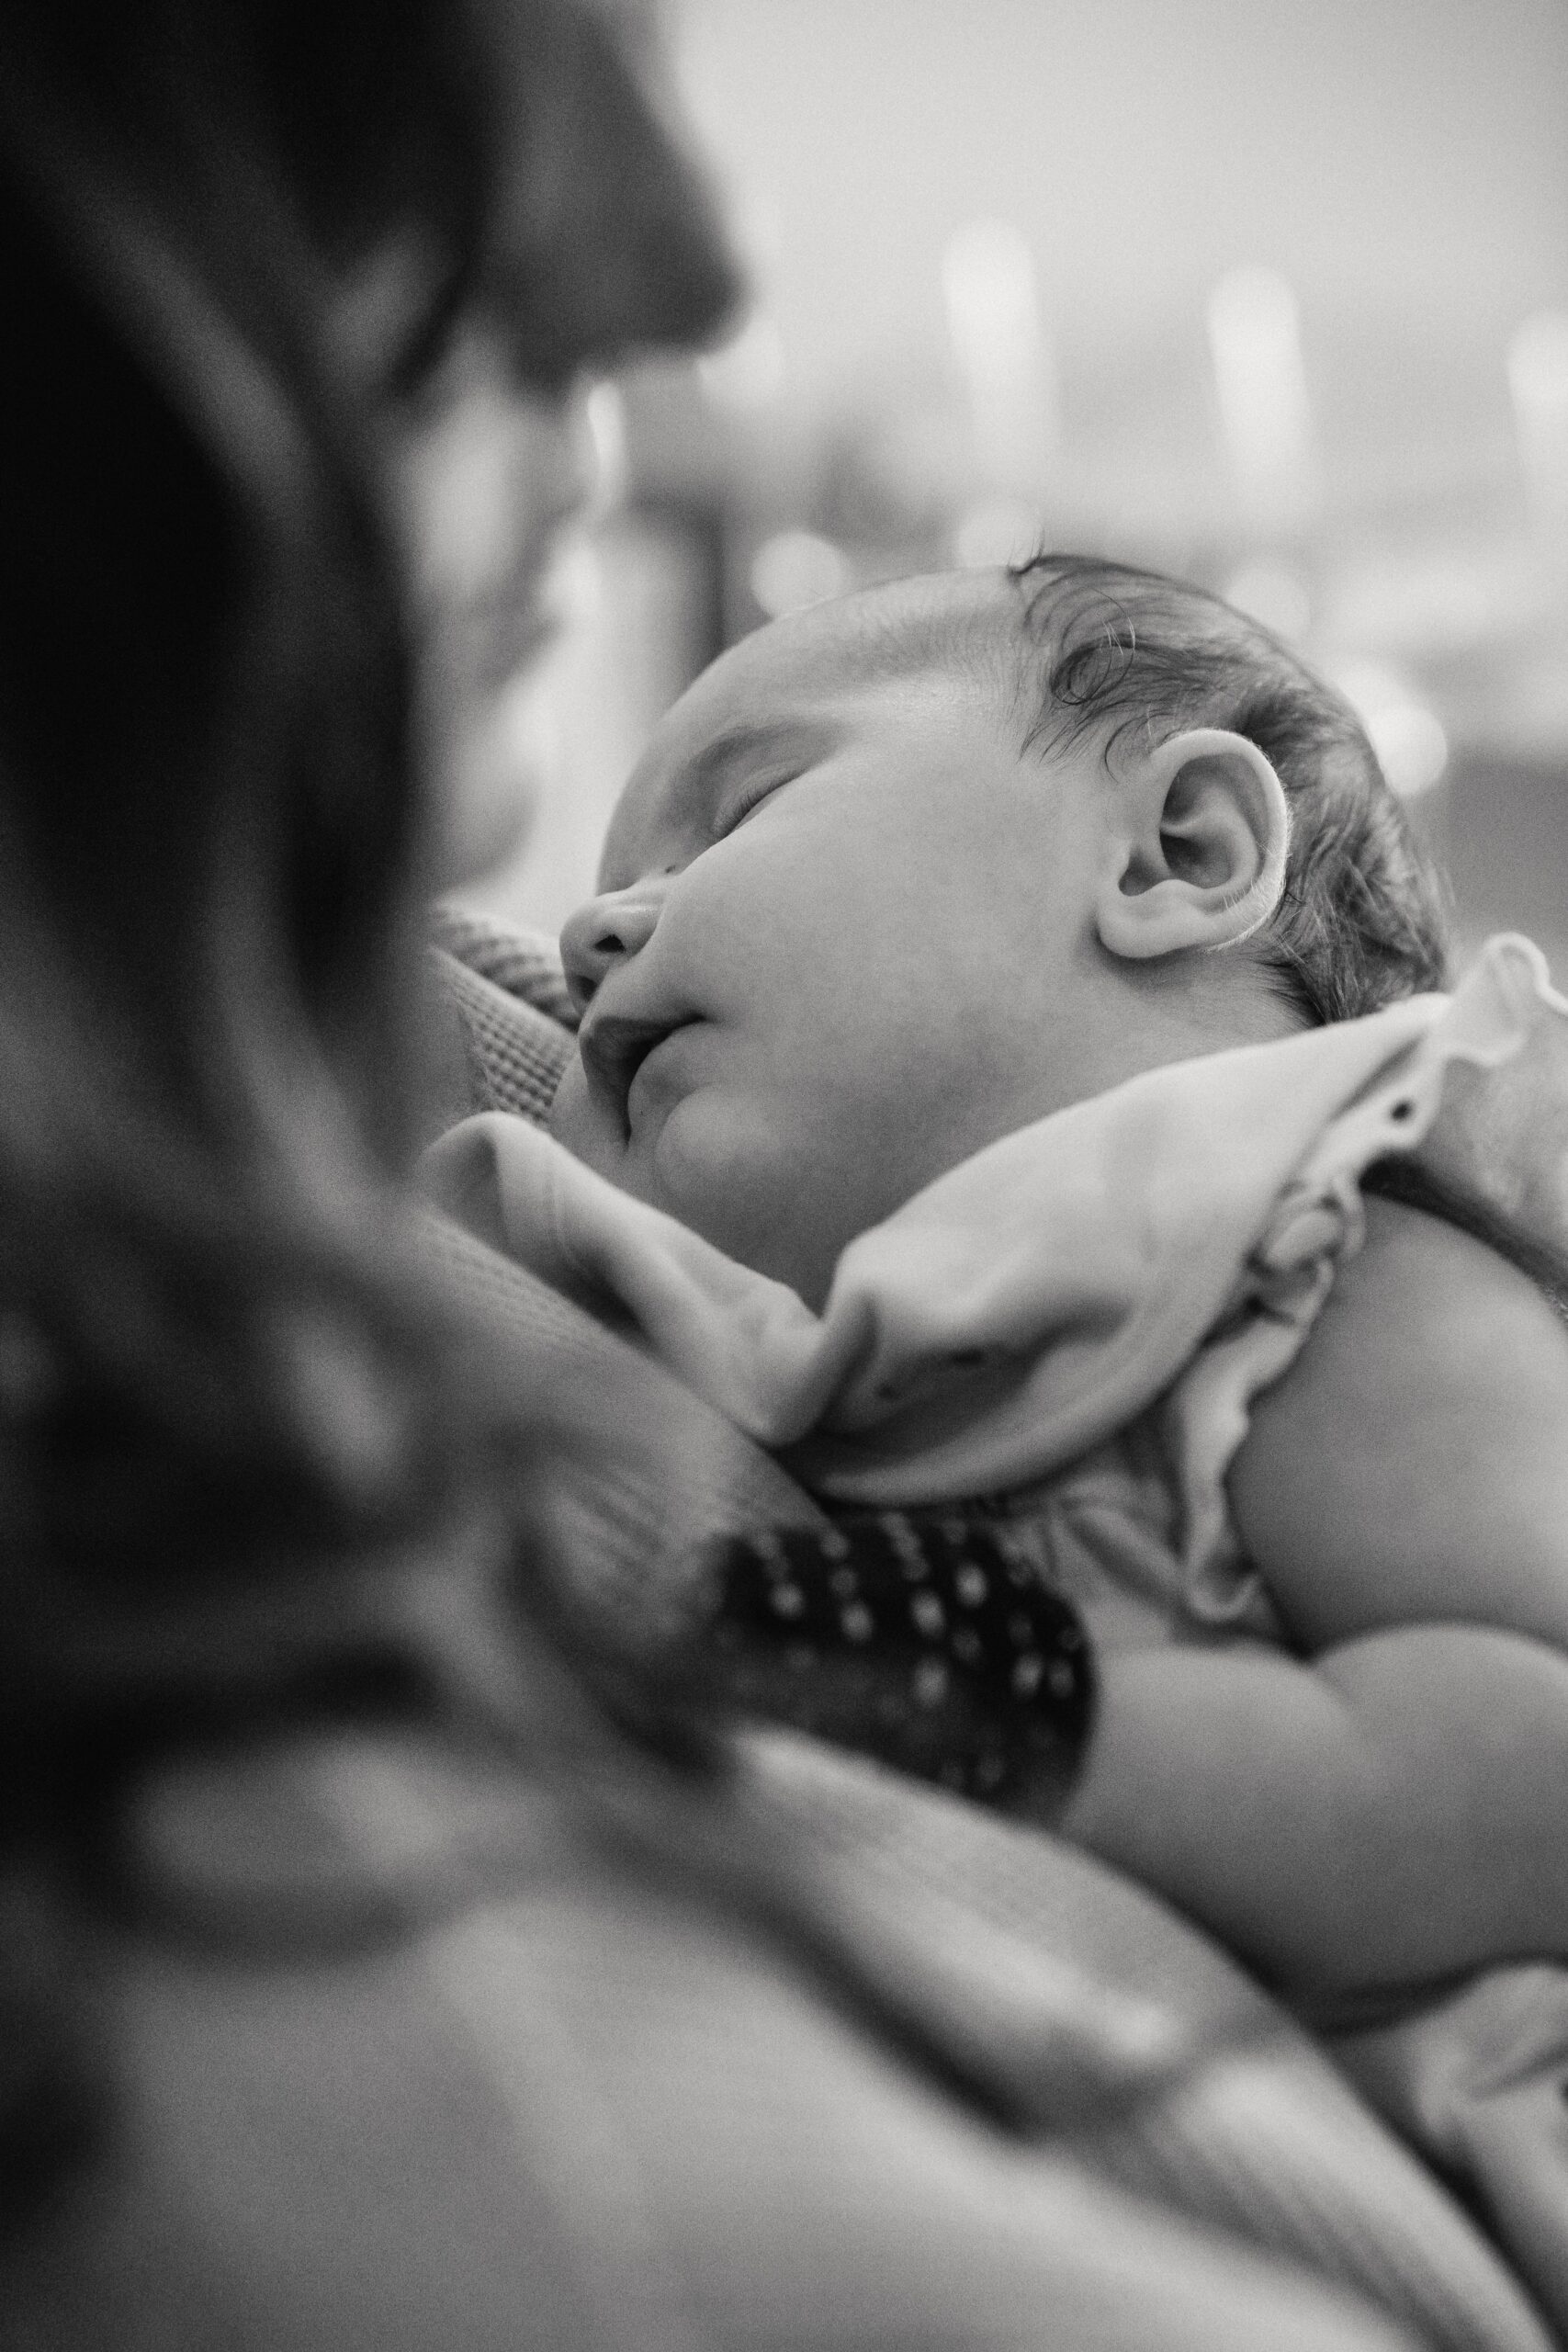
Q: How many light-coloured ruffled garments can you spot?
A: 1